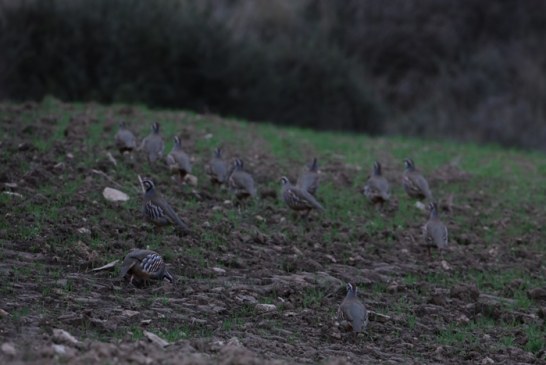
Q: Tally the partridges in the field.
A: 13